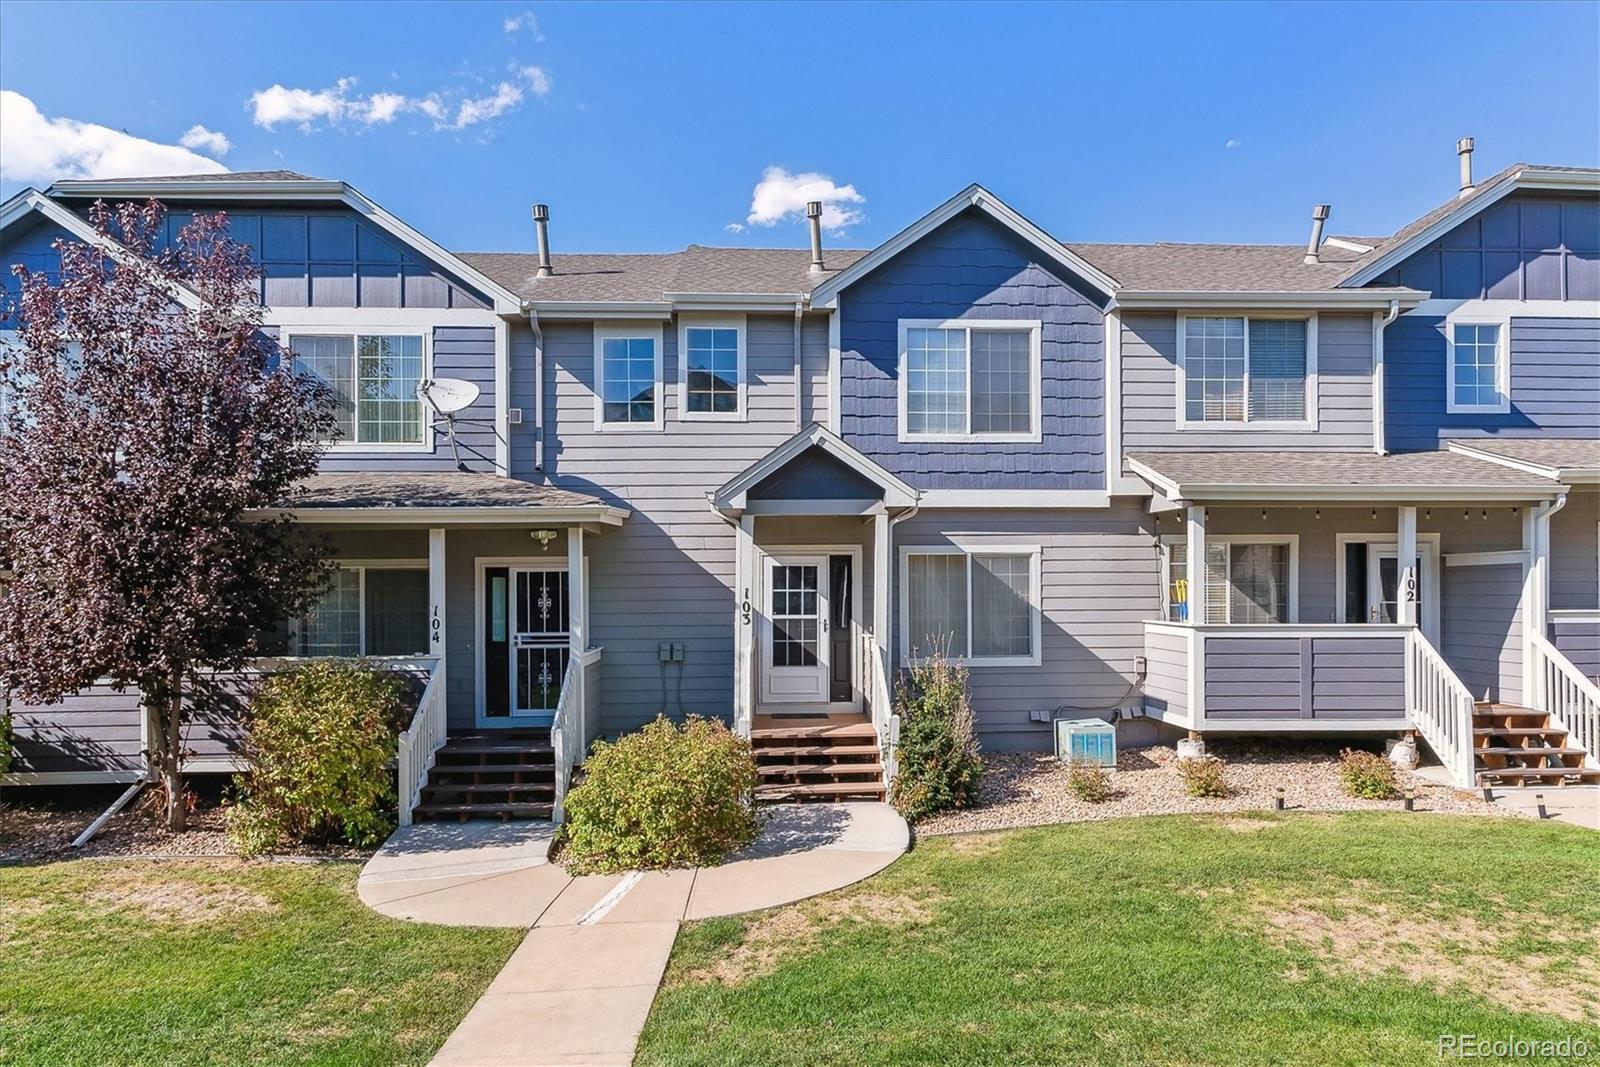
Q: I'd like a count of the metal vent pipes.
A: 4